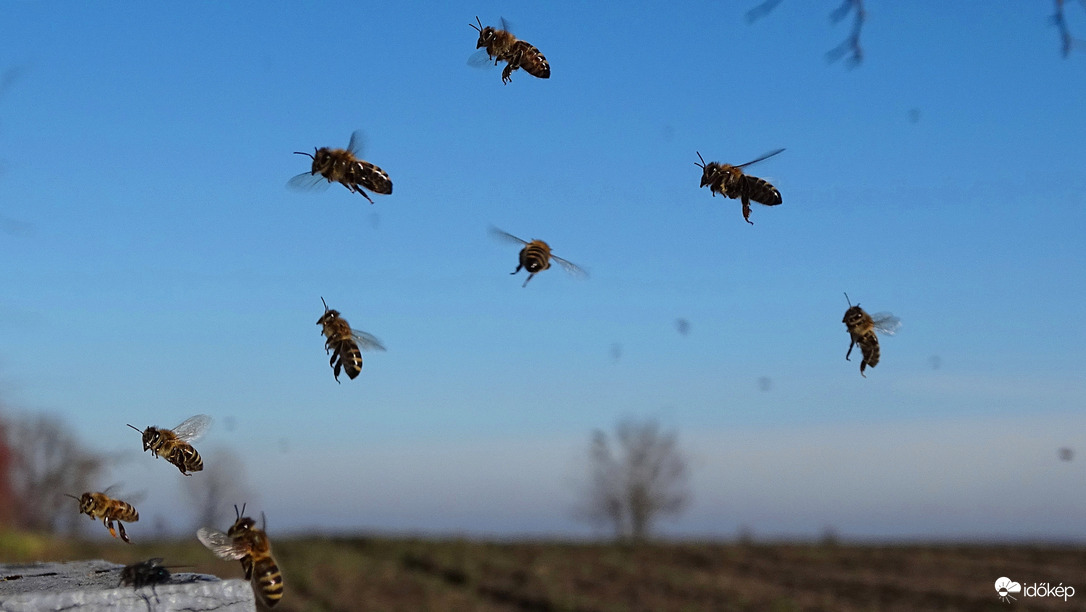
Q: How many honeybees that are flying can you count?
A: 9